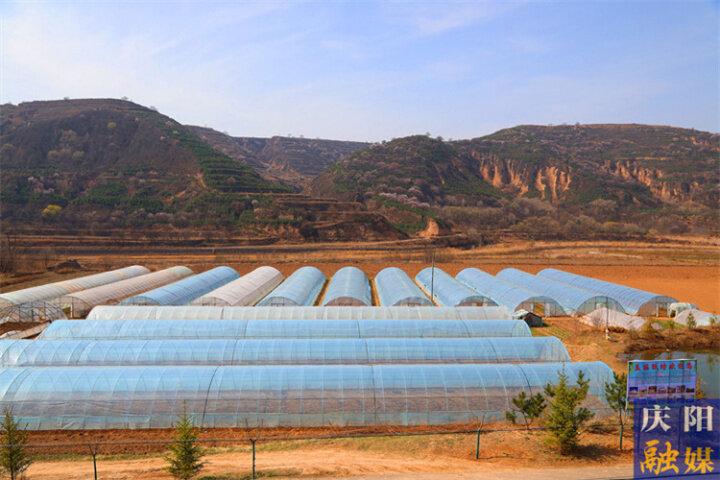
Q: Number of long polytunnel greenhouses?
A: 15